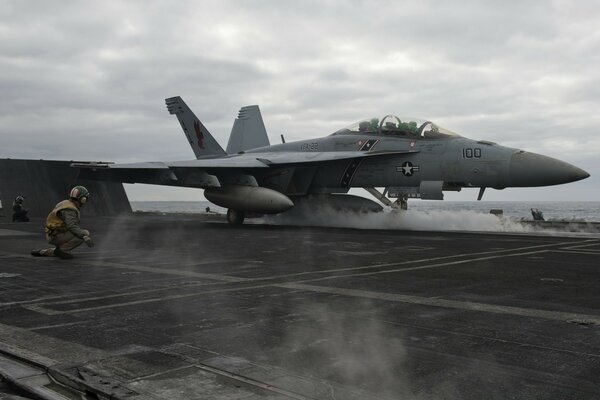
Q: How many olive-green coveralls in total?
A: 1